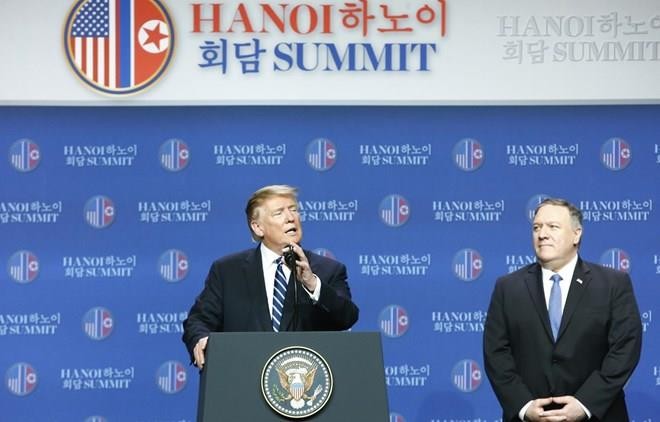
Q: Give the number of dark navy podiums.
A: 1